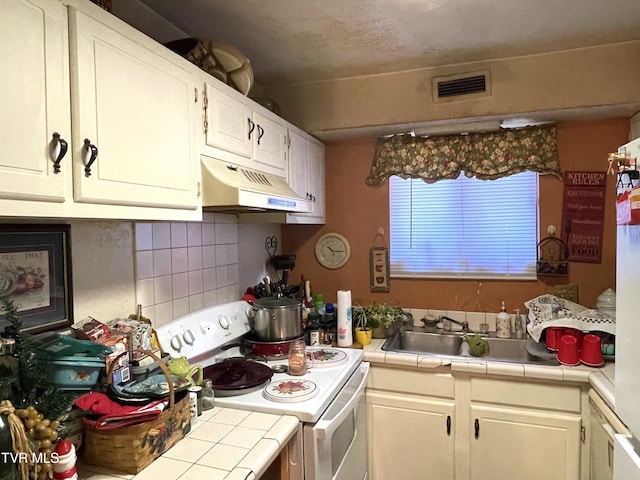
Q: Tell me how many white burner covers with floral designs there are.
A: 2